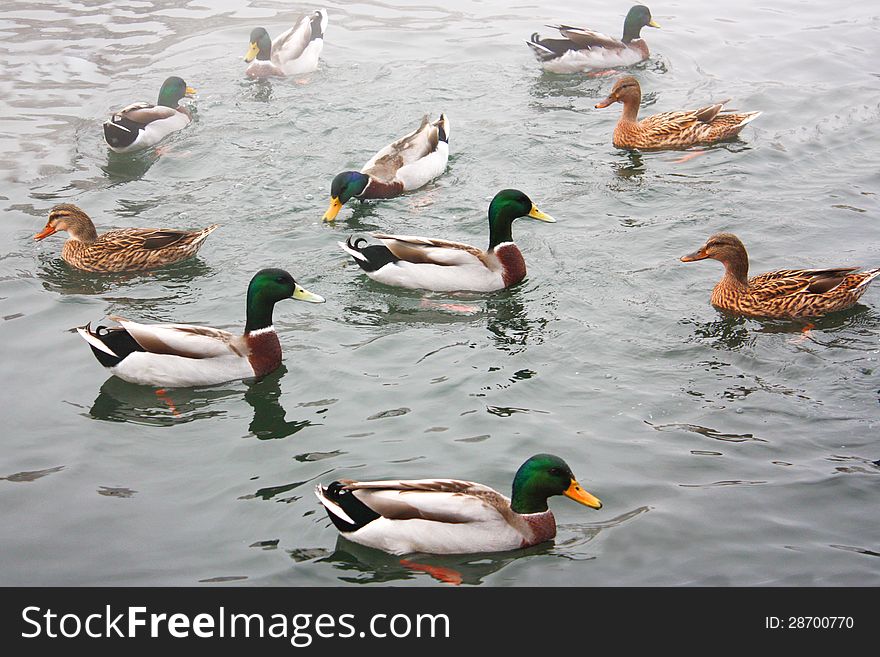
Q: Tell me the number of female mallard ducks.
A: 3